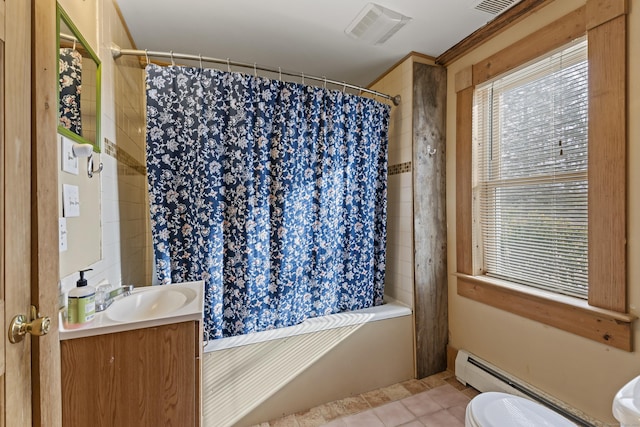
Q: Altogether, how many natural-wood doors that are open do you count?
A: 1